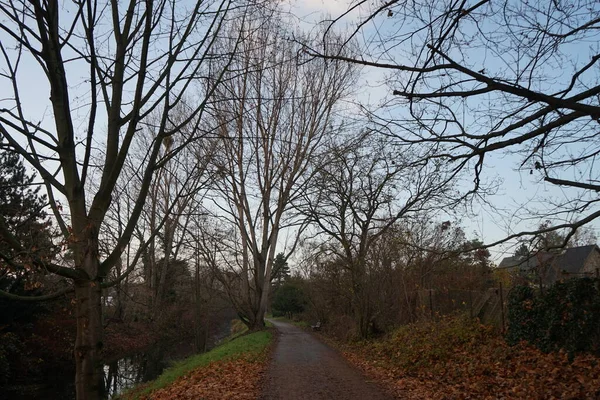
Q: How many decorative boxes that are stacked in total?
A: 0